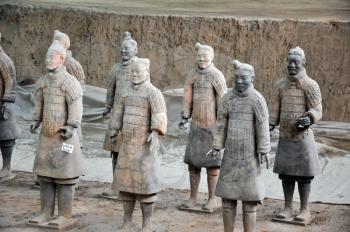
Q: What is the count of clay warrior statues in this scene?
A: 8